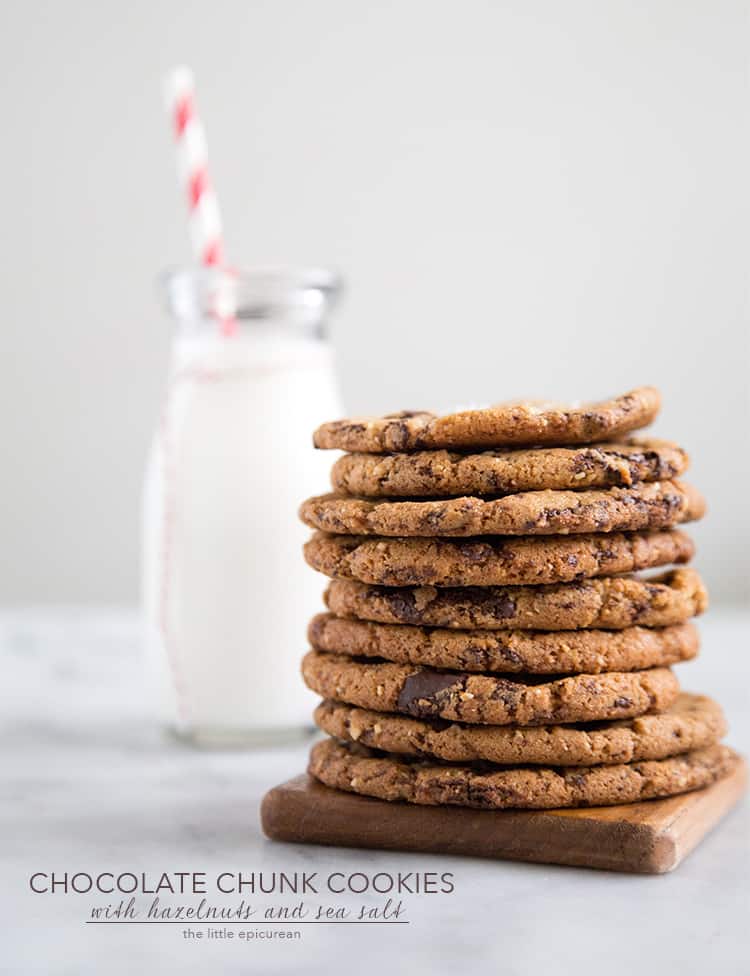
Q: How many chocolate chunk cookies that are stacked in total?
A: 9